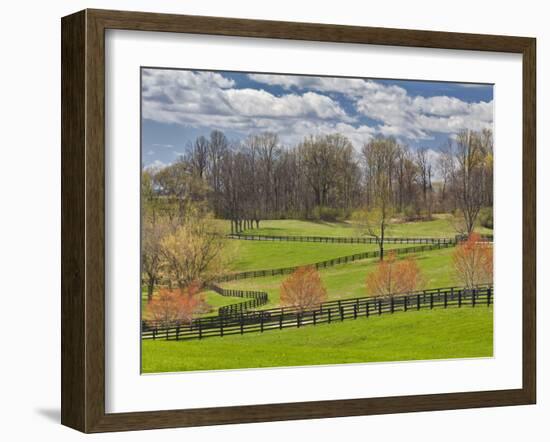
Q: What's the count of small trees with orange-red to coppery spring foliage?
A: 4